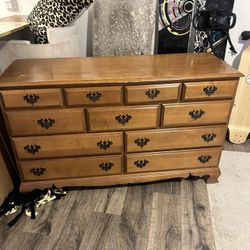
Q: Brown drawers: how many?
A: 11